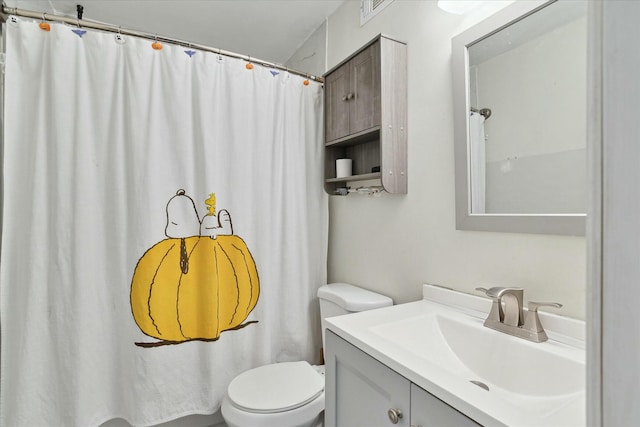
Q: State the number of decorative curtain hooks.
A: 11